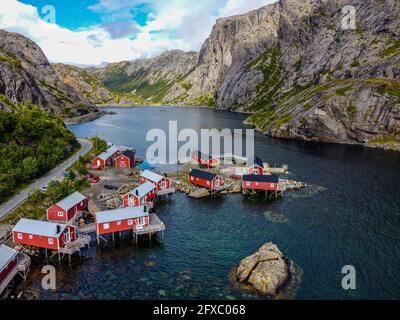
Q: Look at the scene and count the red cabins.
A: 12